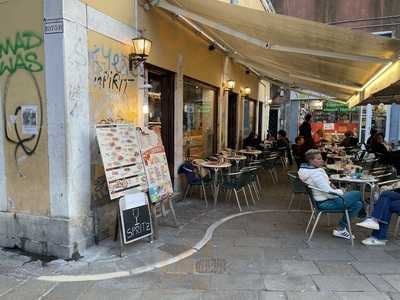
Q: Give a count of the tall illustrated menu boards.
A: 2